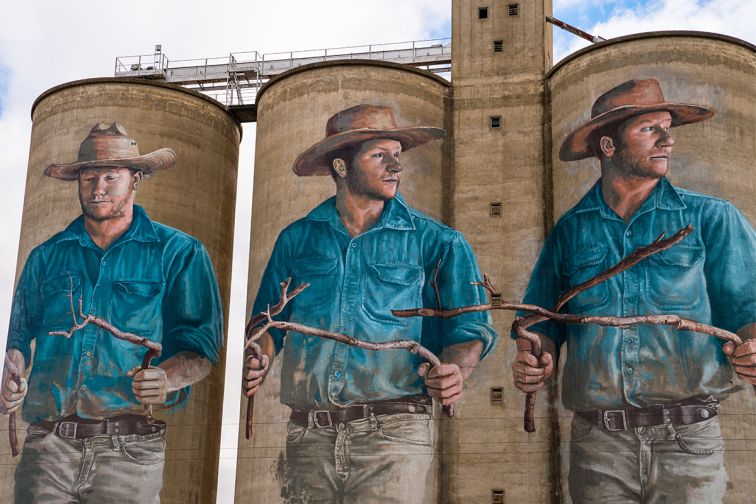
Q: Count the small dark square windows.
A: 8